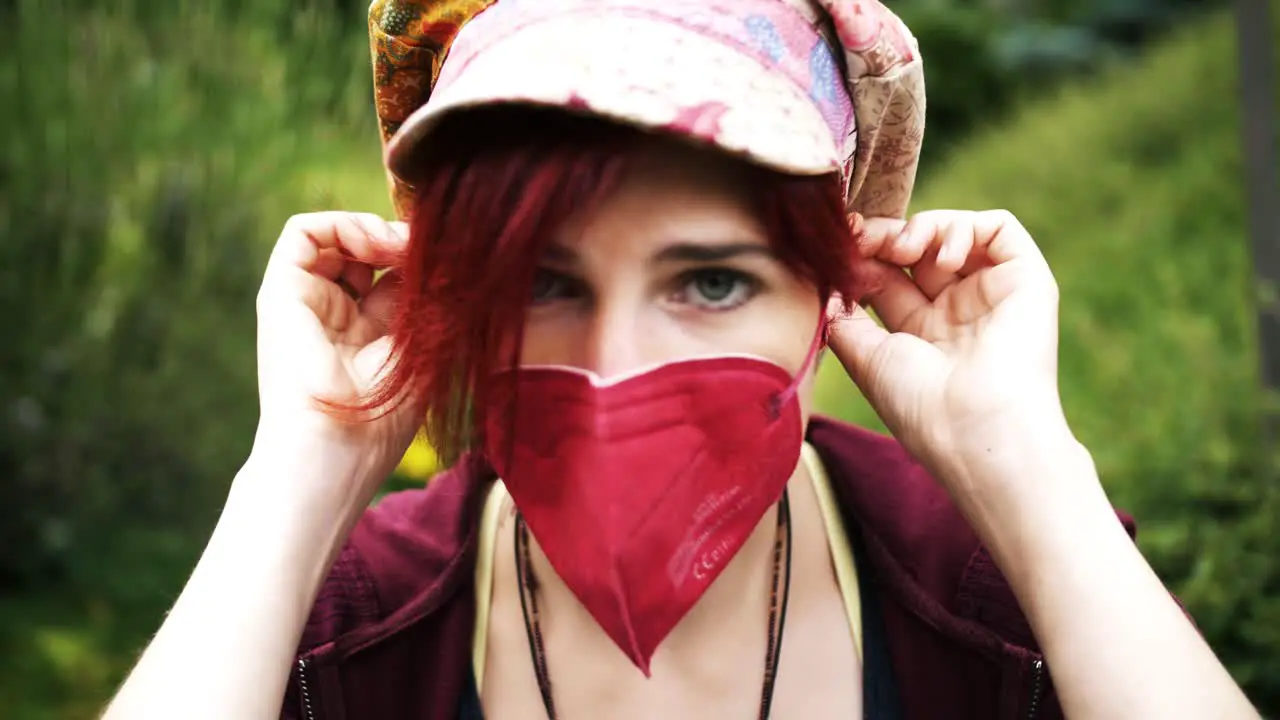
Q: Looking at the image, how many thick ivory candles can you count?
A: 0